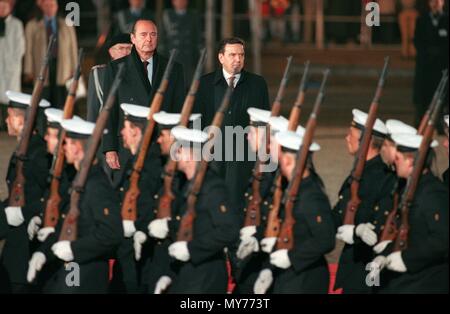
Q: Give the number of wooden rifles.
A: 12